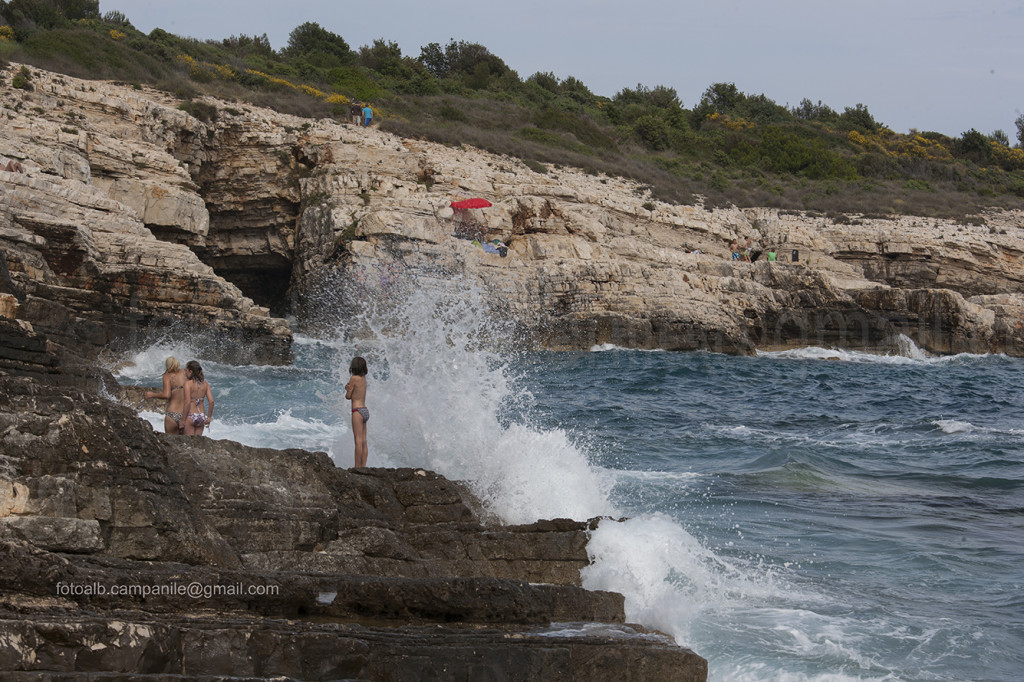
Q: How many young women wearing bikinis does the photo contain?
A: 2